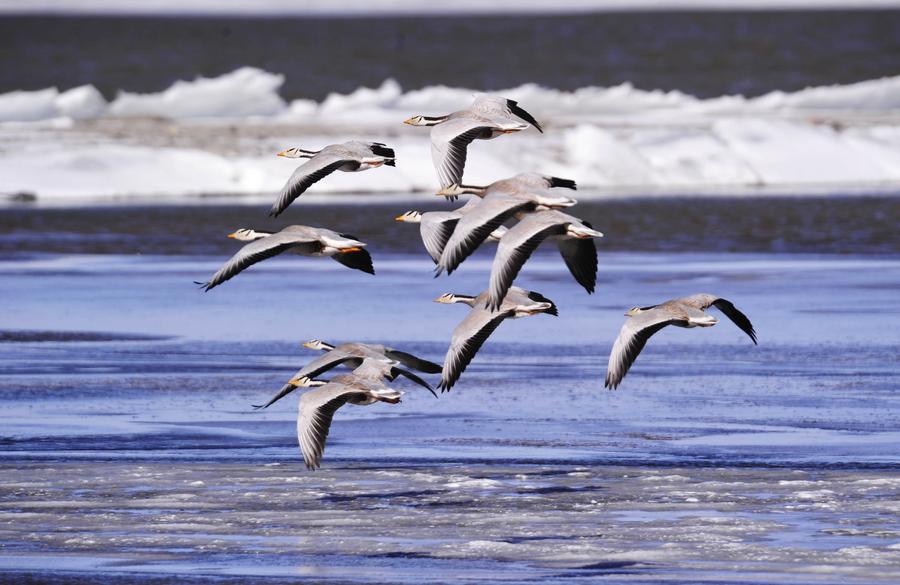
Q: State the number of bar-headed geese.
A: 10